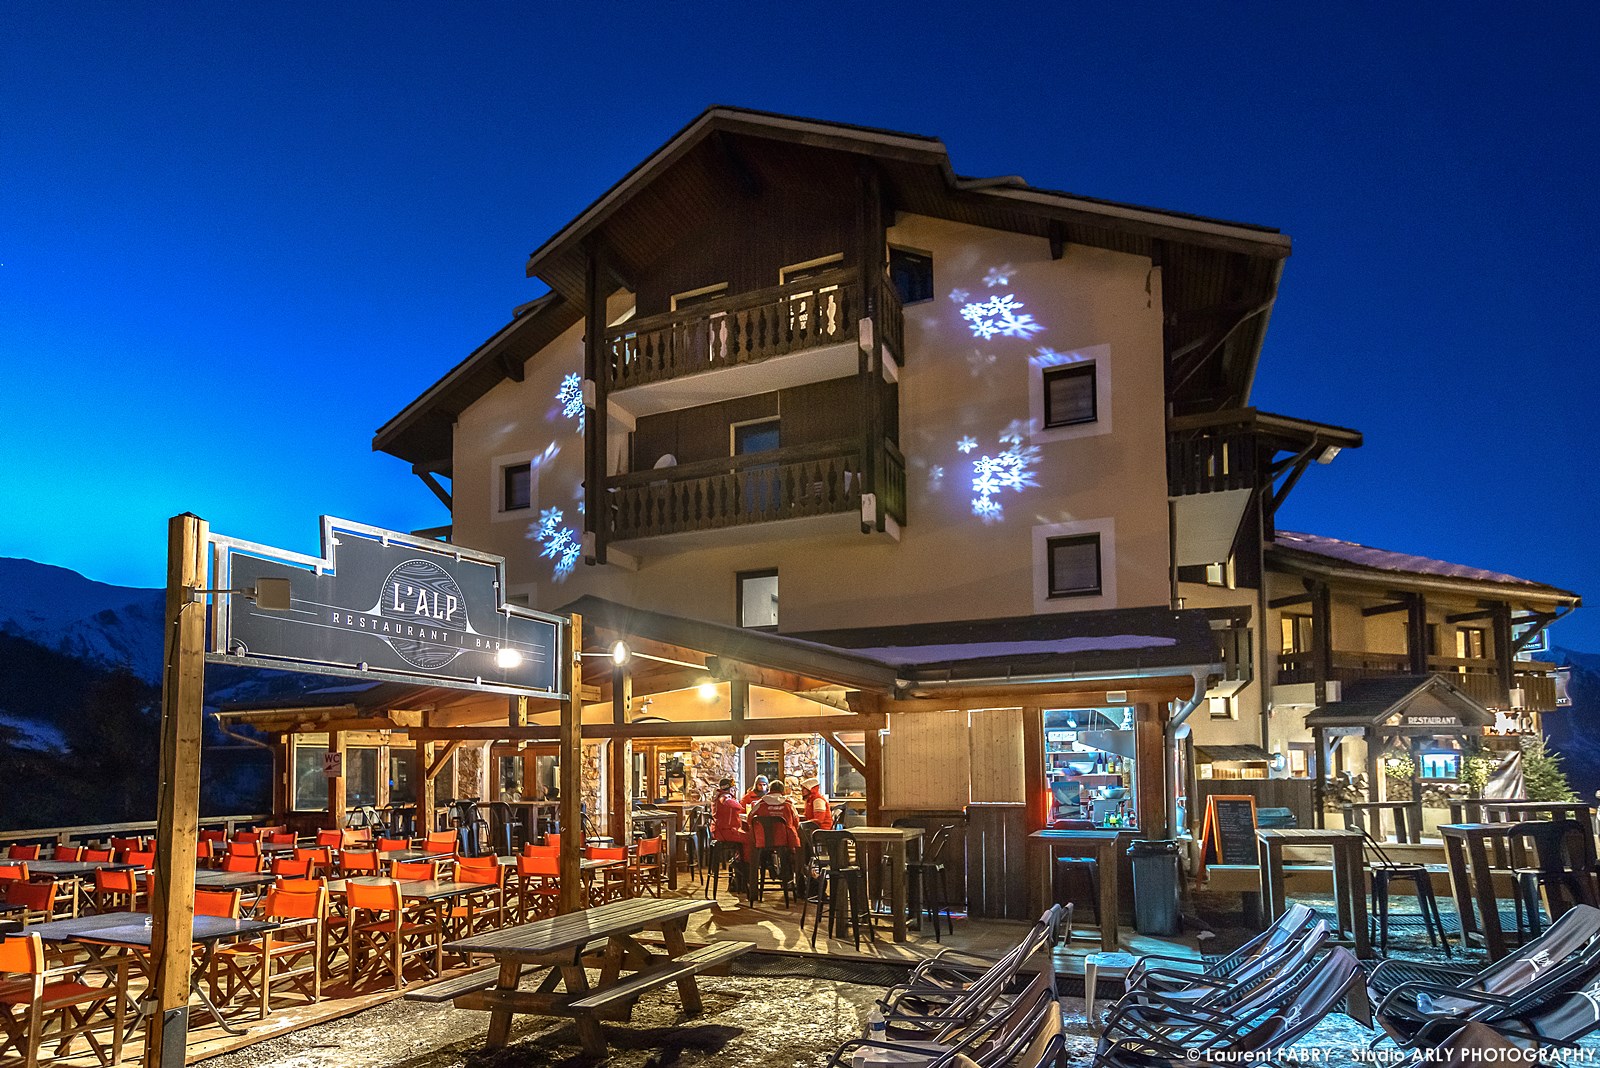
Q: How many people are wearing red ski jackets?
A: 4